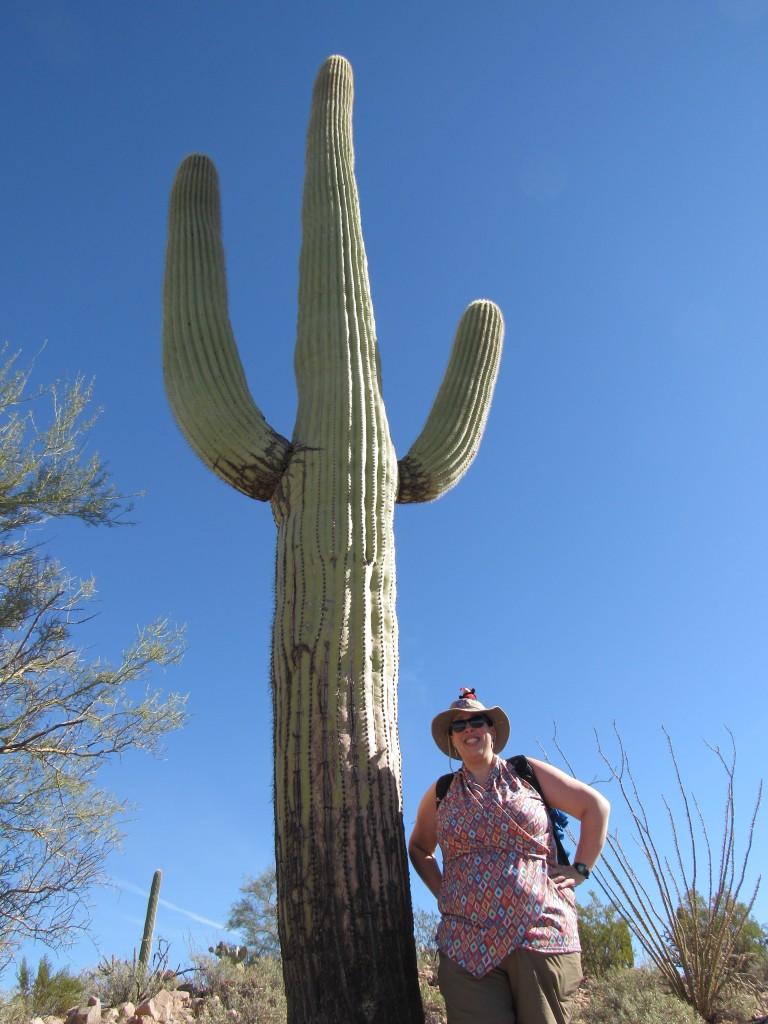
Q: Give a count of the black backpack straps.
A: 2